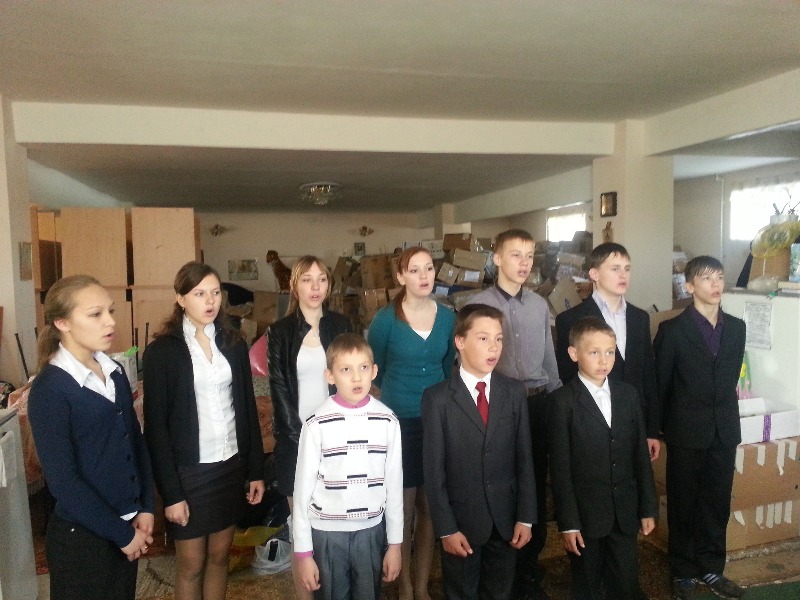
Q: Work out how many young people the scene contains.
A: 10